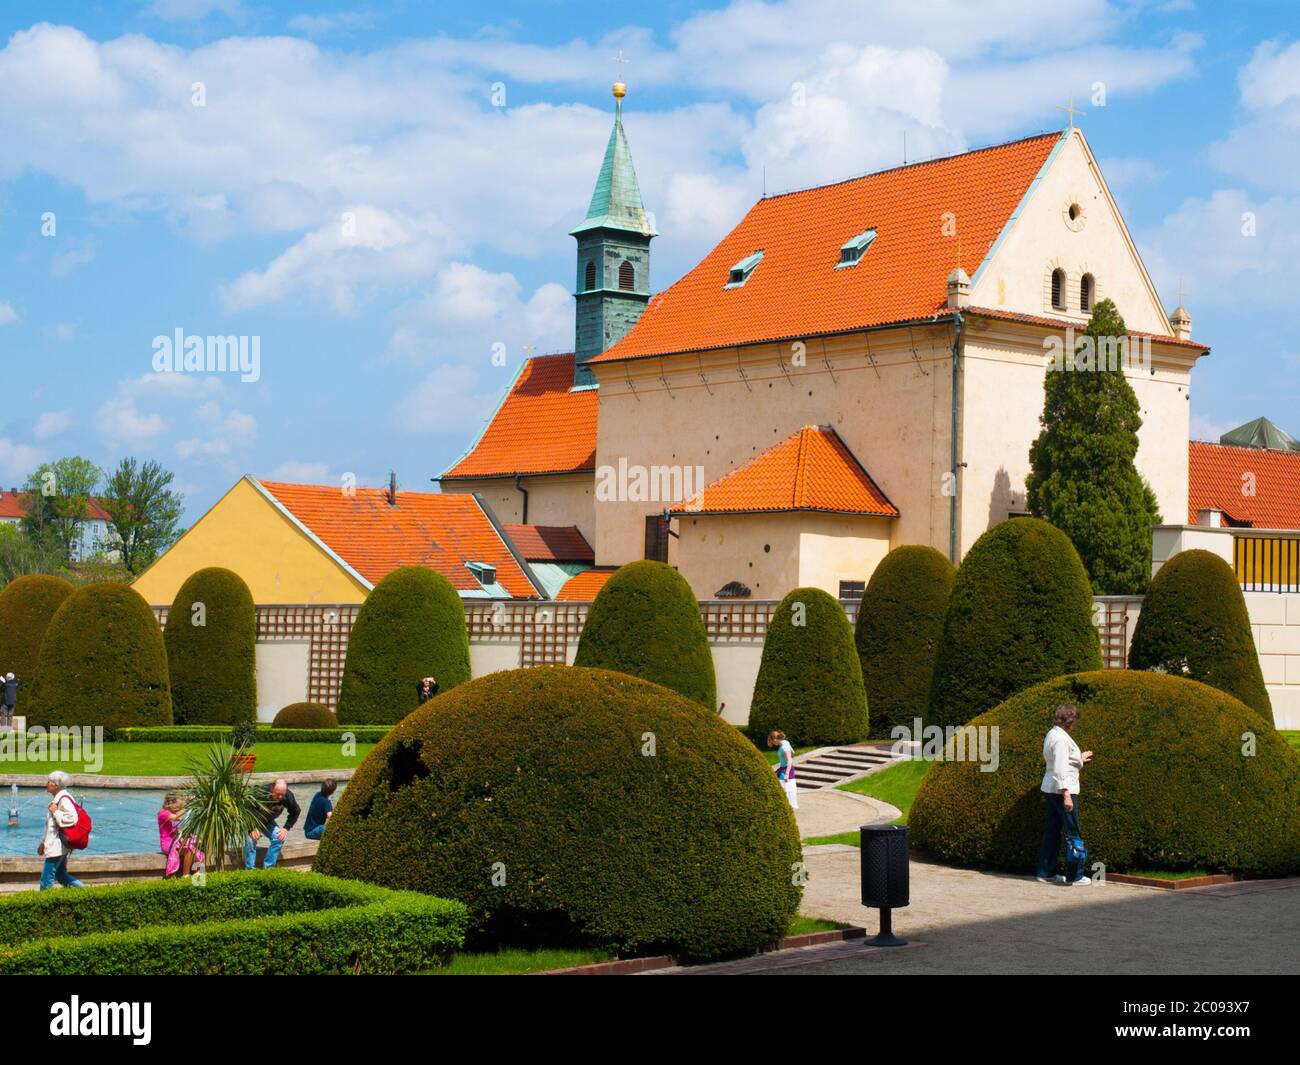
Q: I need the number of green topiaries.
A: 12